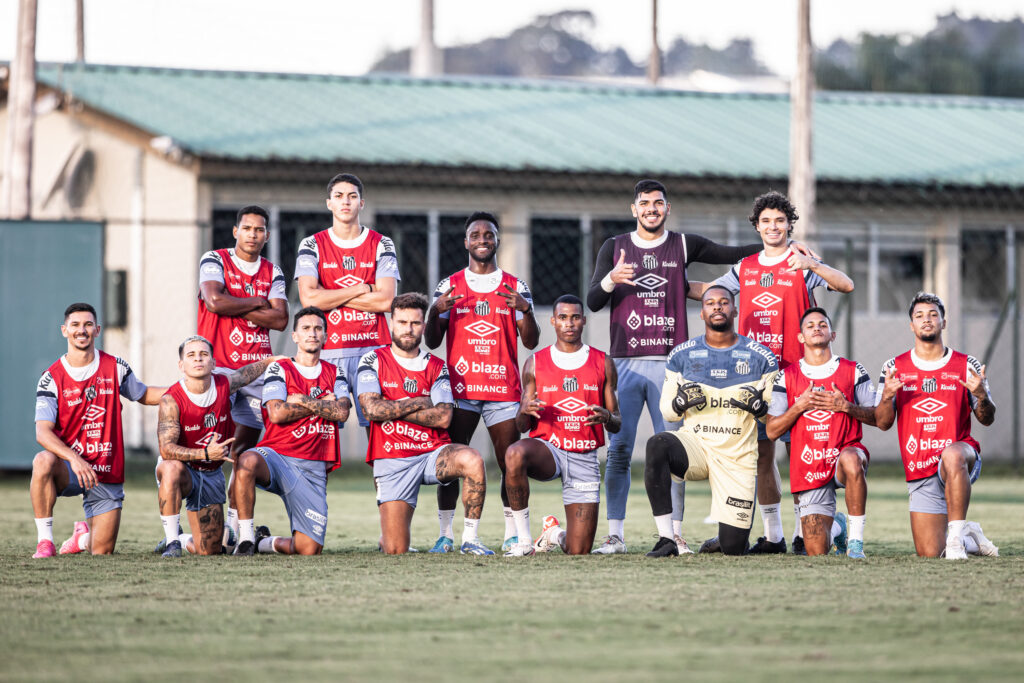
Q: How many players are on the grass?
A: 13